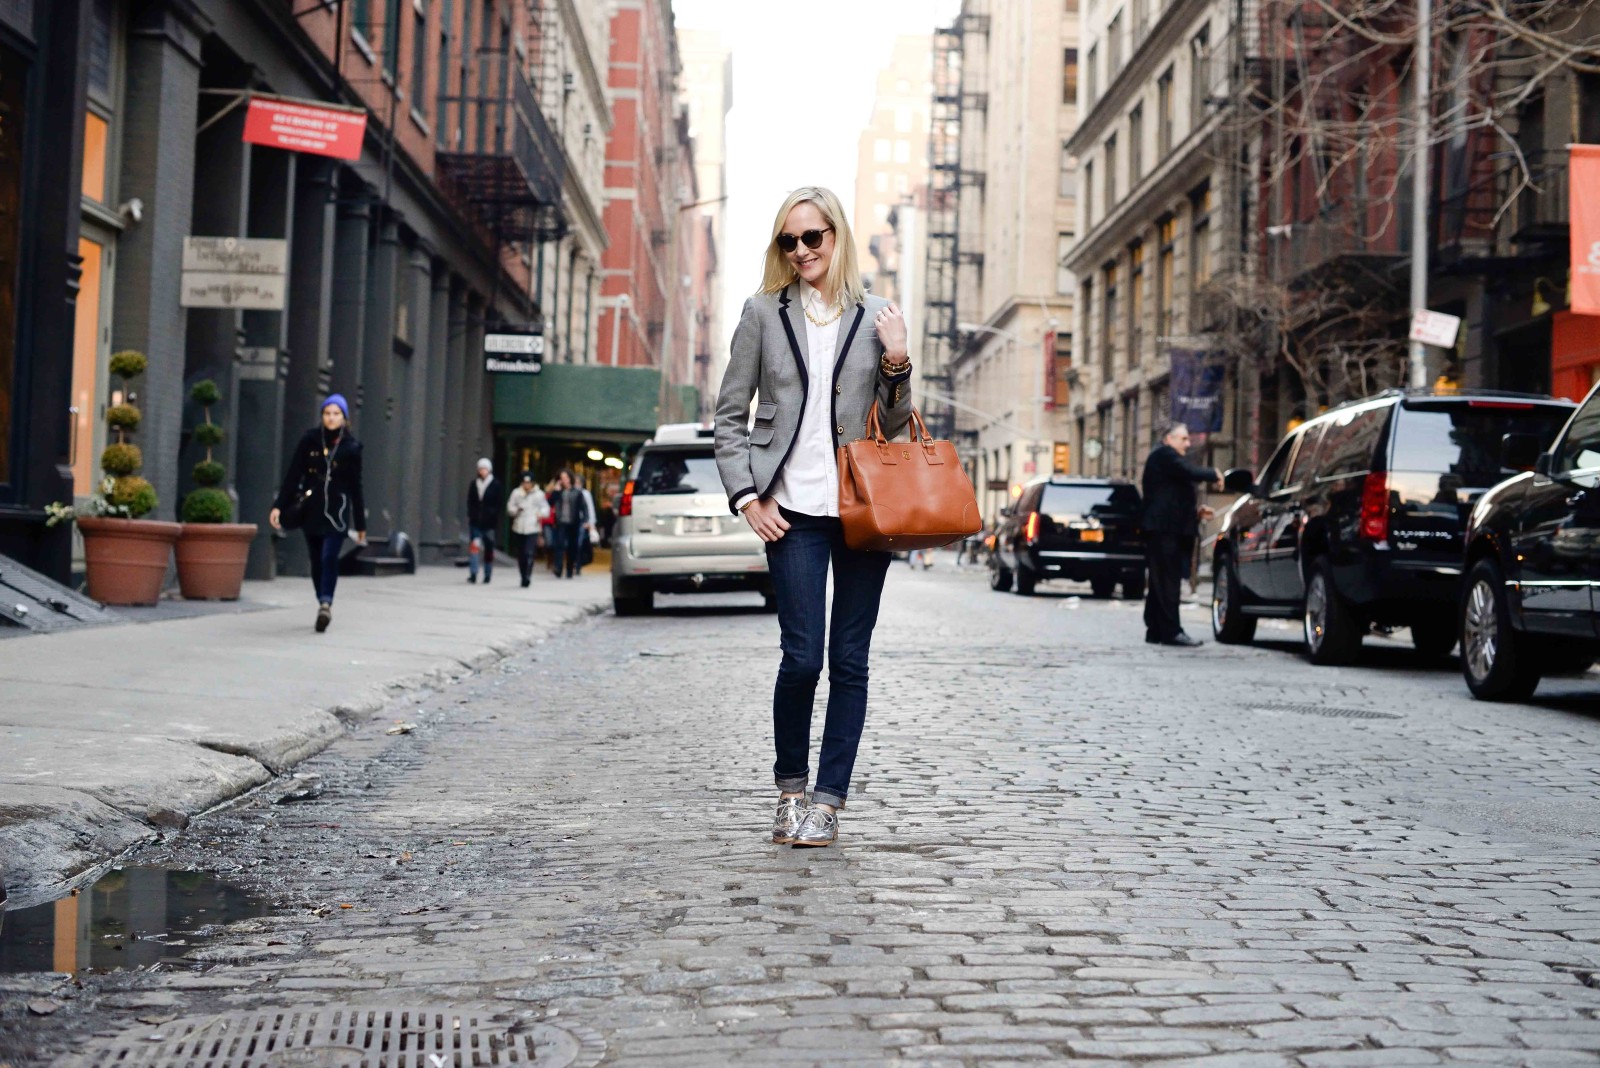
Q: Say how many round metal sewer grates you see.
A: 2